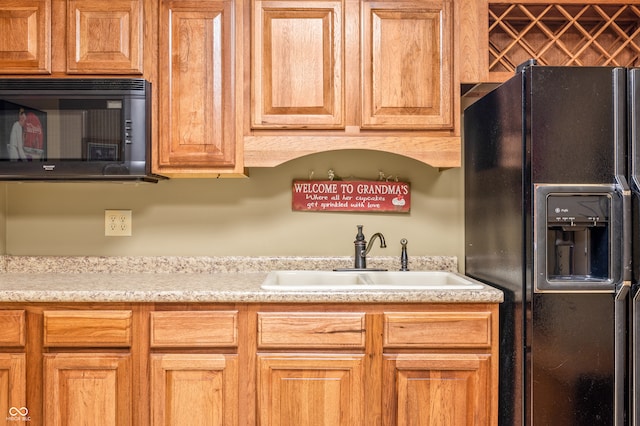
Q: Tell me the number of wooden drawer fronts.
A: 5